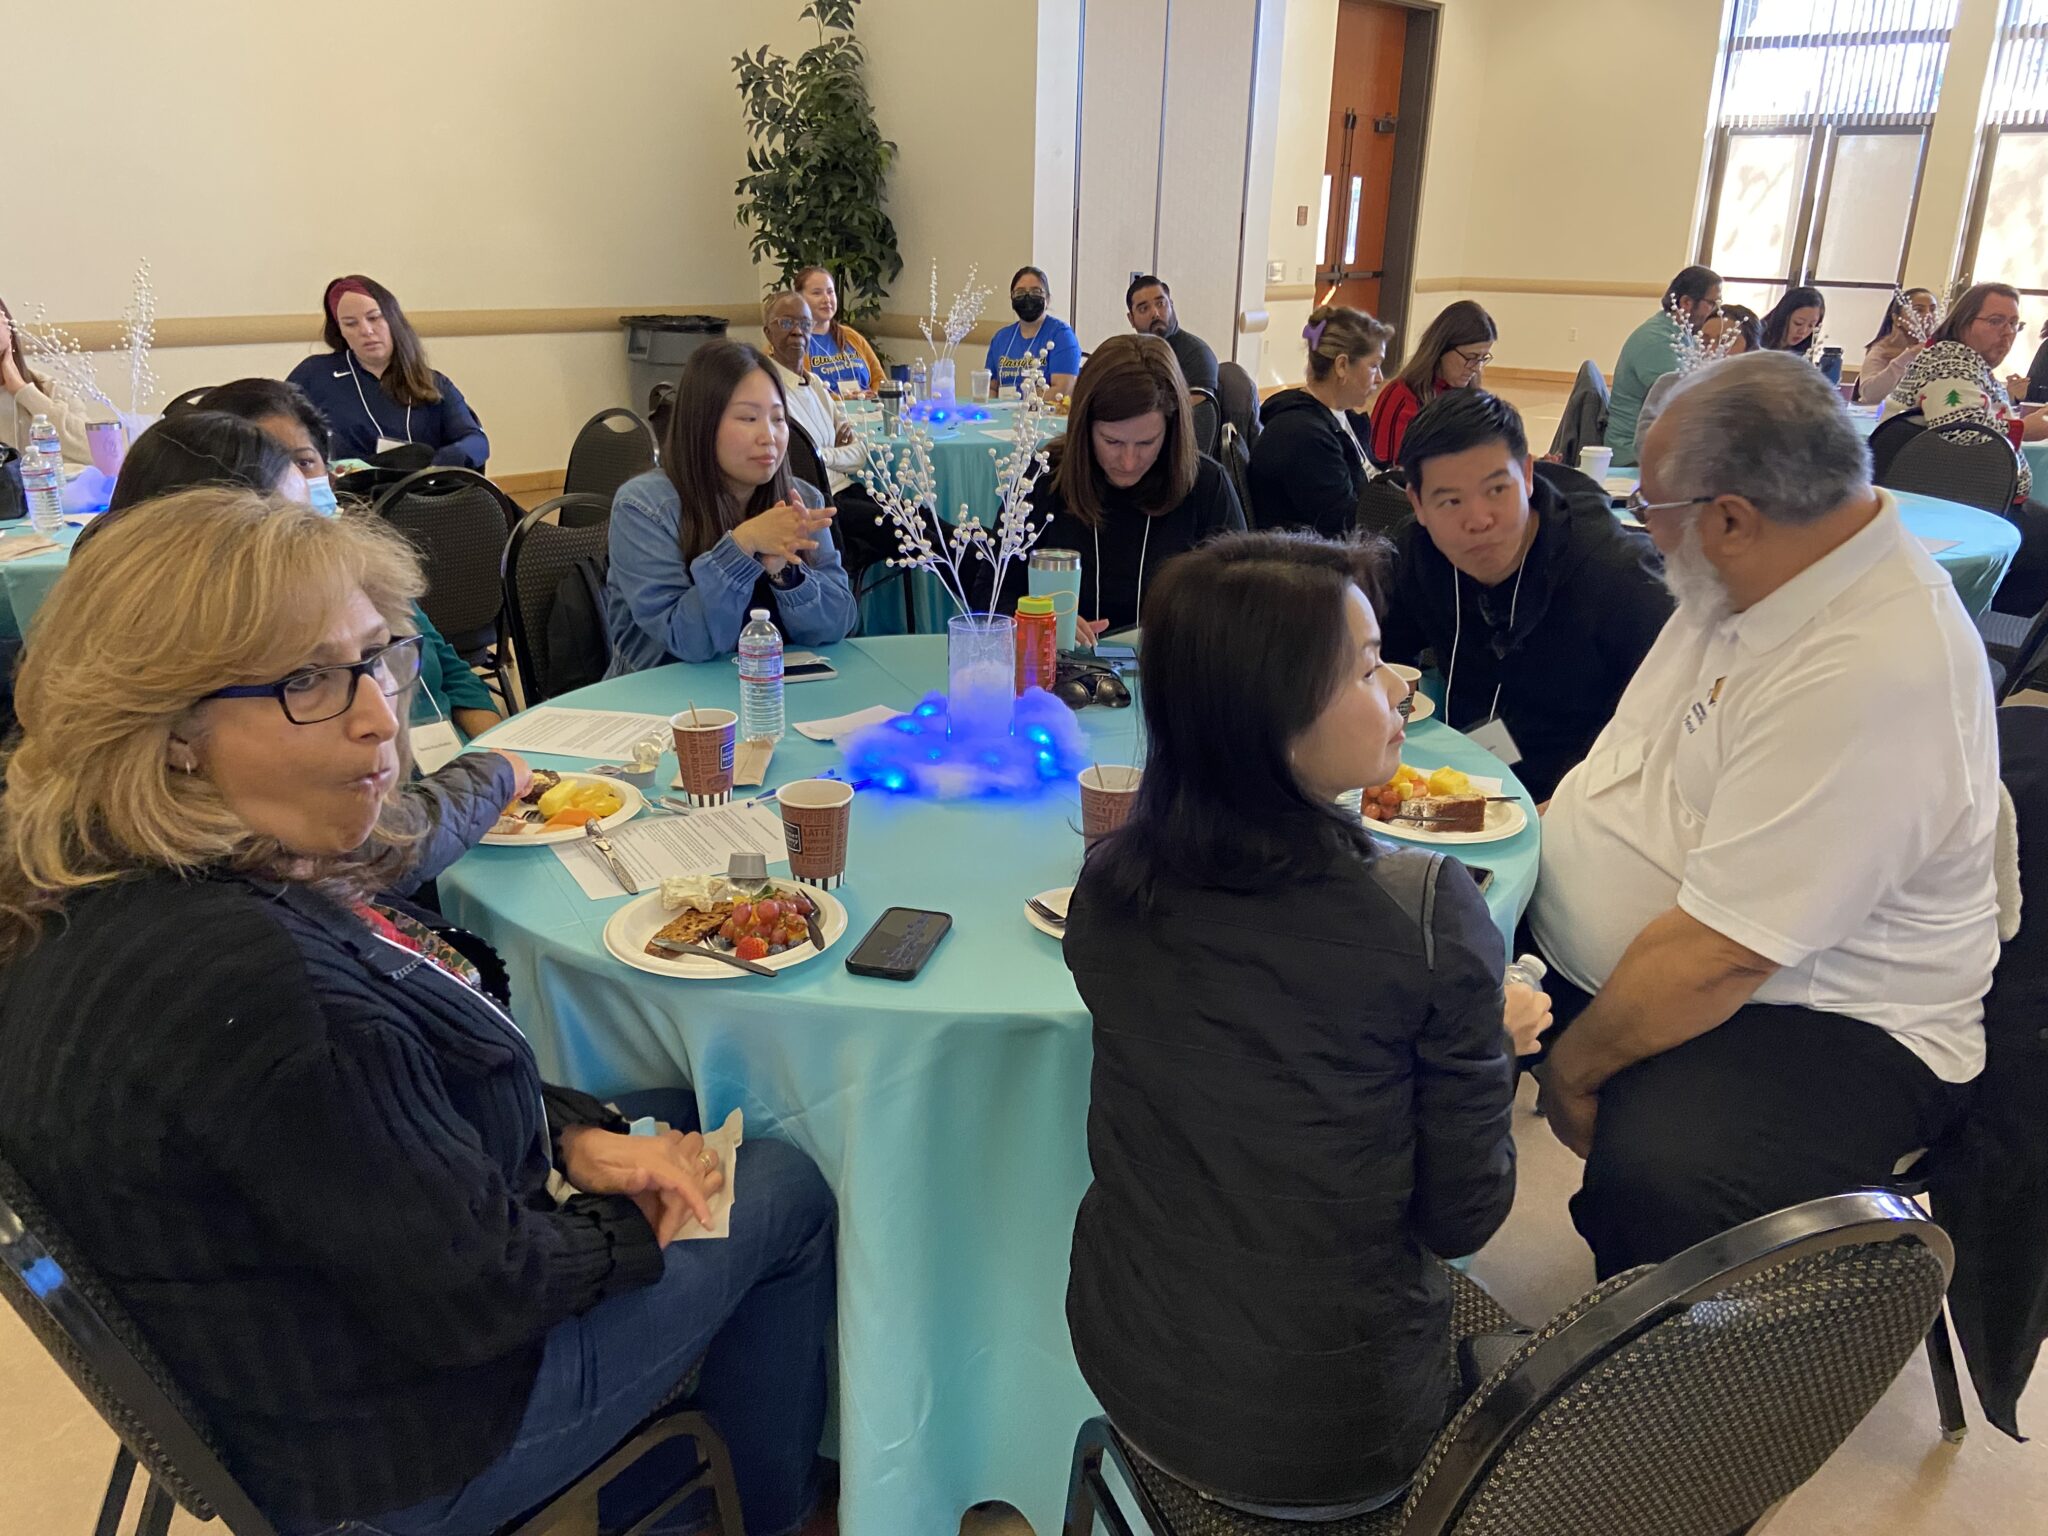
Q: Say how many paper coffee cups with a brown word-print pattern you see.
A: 4